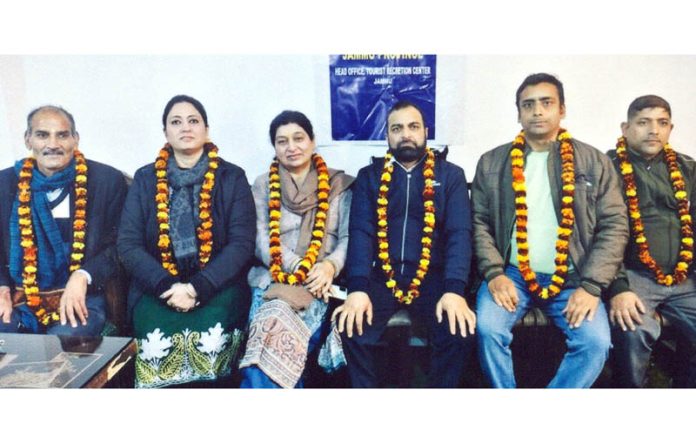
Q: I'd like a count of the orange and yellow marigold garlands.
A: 6